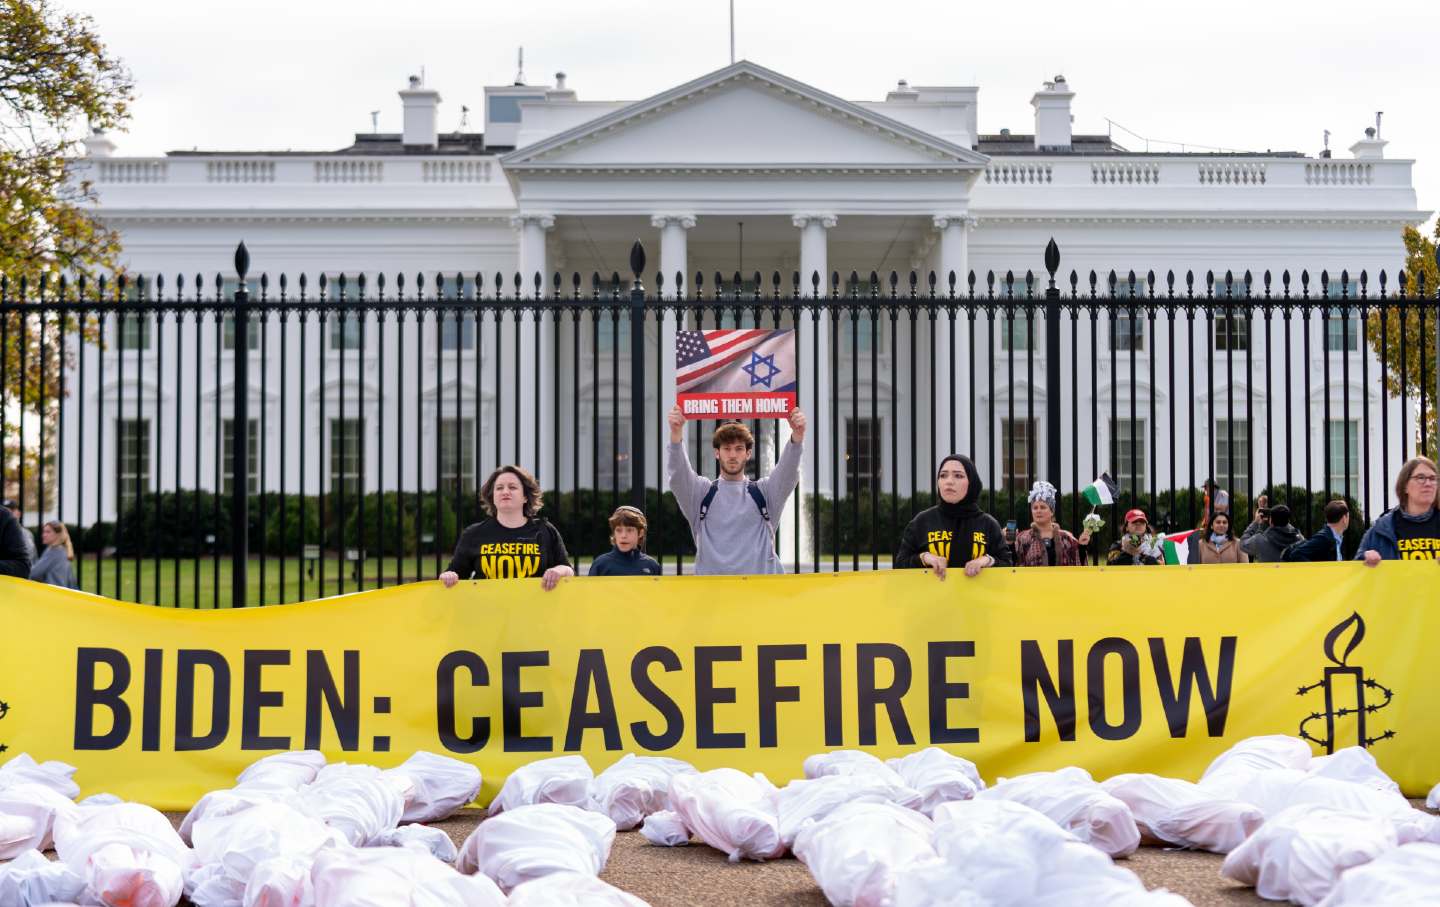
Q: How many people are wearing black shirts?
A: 3